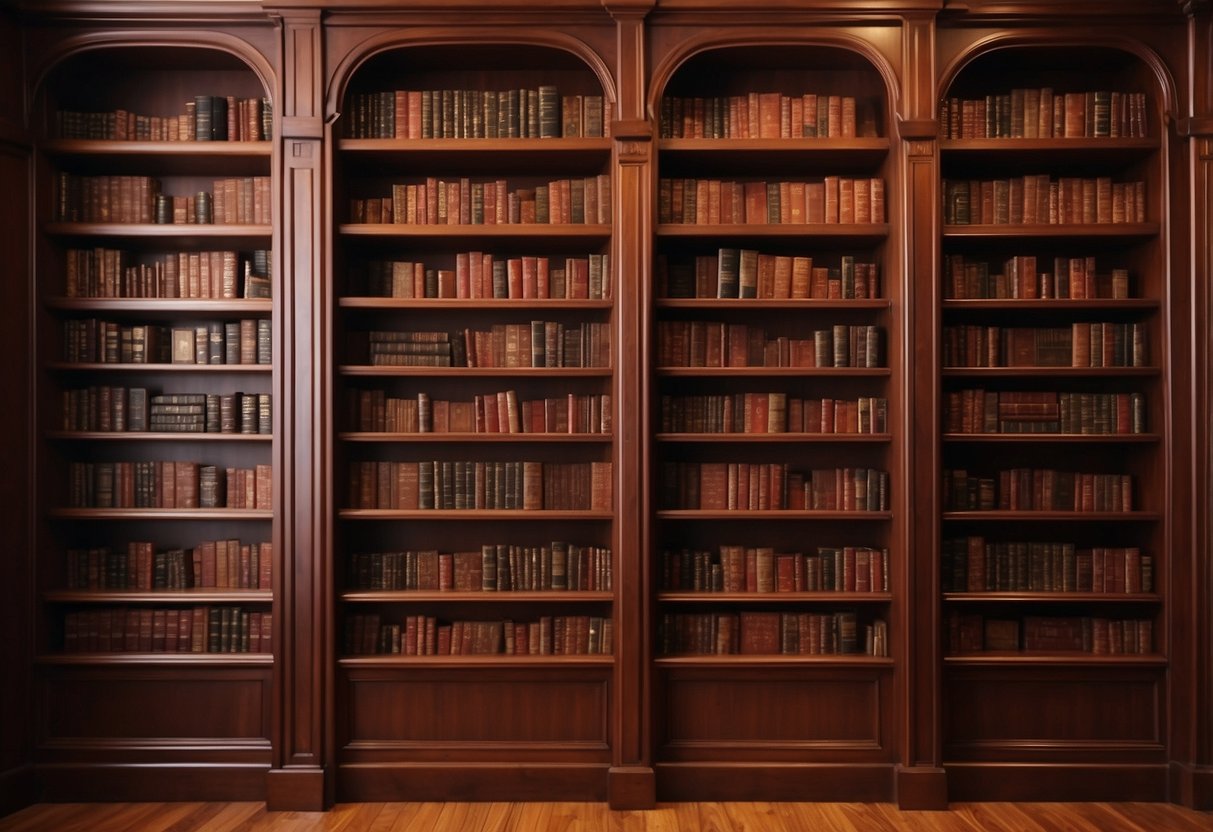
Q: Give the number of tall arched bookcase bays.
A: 4